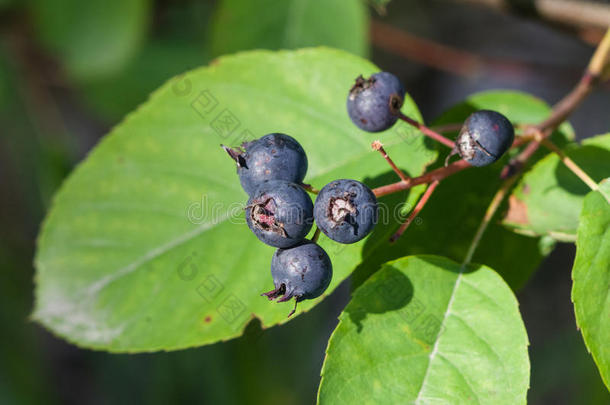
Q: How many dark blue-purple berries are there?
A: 6